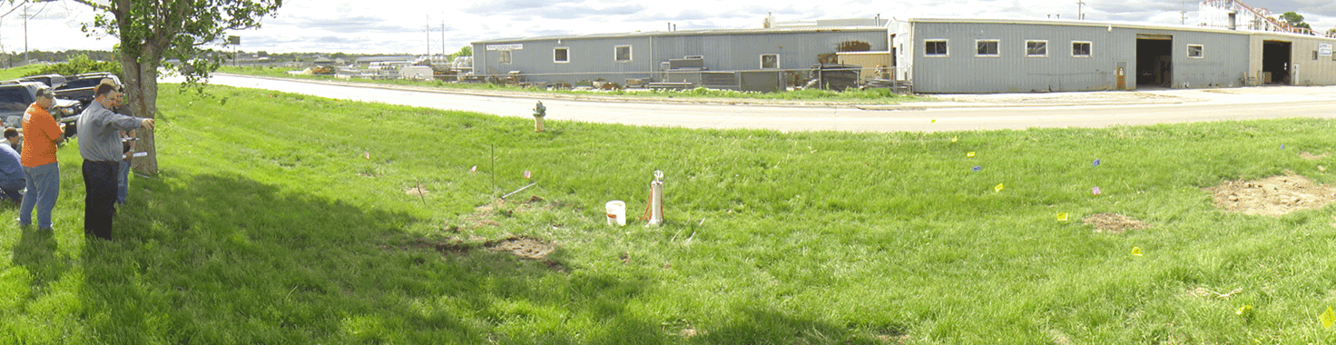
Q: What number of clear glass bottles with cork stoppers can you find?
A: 0